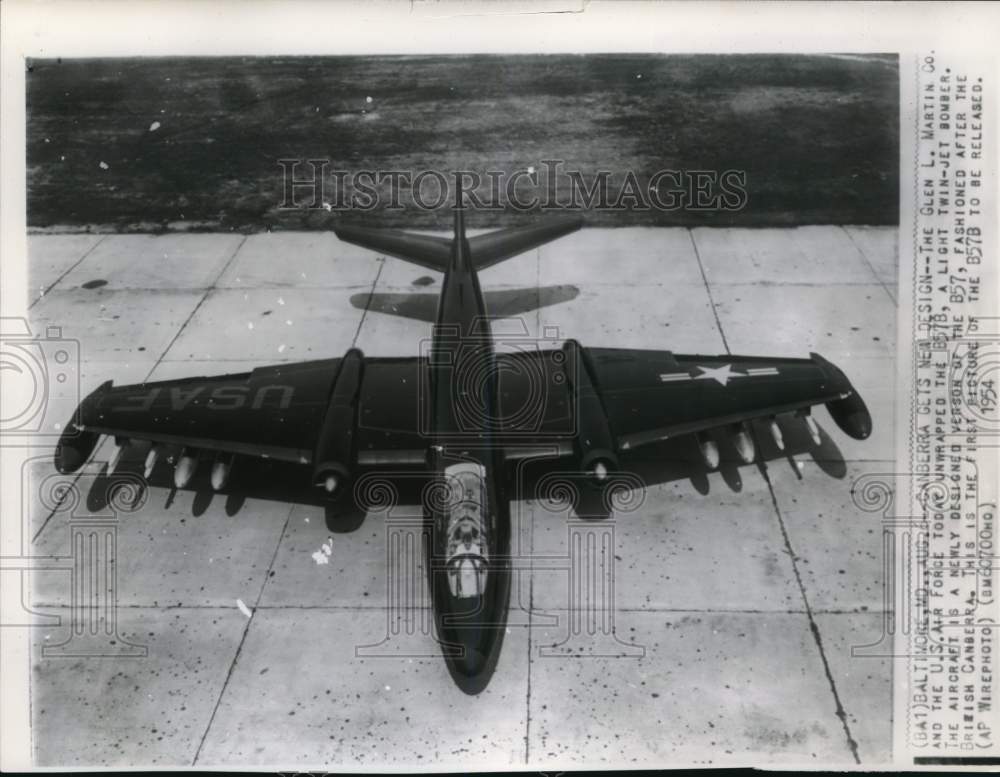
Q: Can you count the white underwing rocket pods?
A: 8